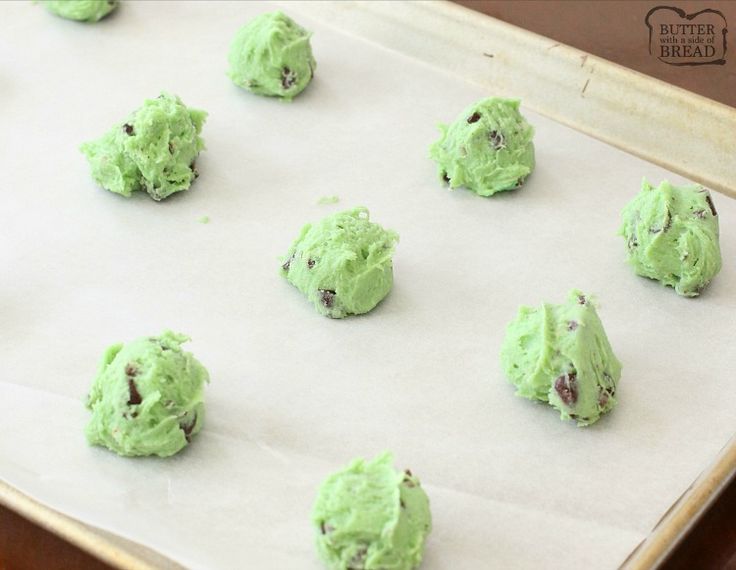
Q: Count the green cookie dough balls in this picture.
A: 9